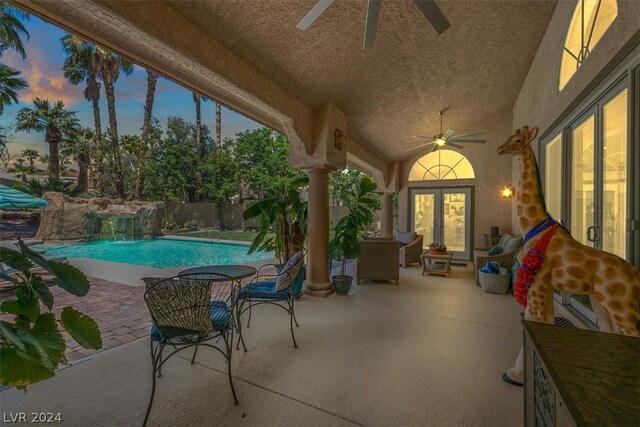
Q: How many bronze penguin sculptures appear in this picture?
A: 0